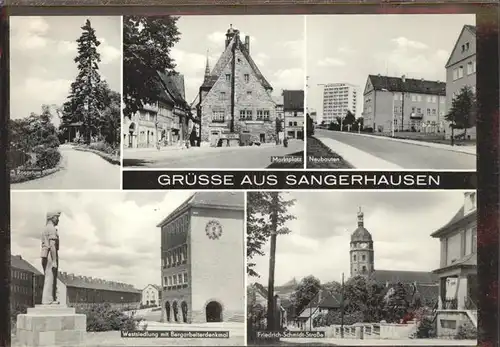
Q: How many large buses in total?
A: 0